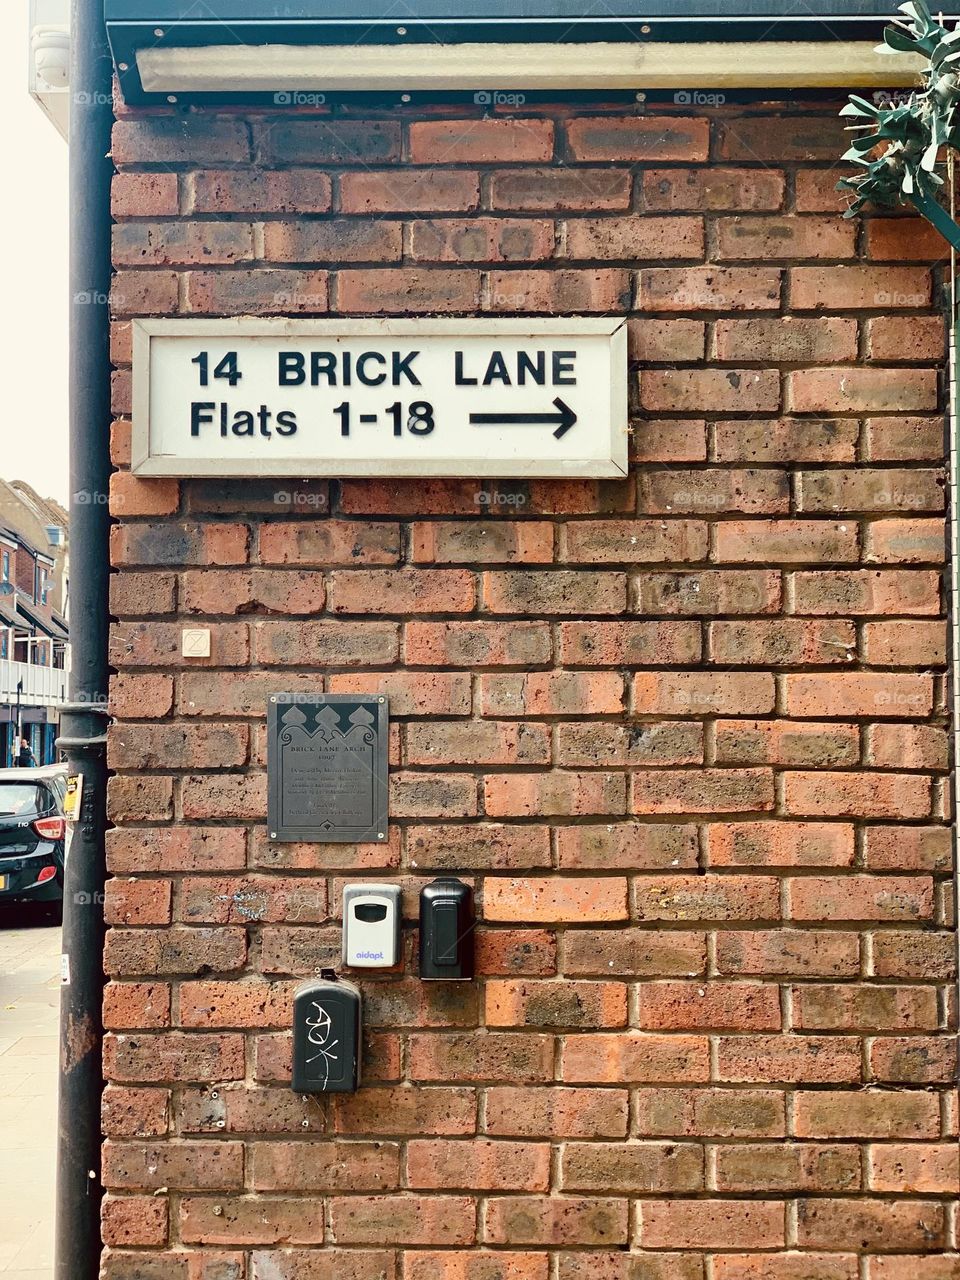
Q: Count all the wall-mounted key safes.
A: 3